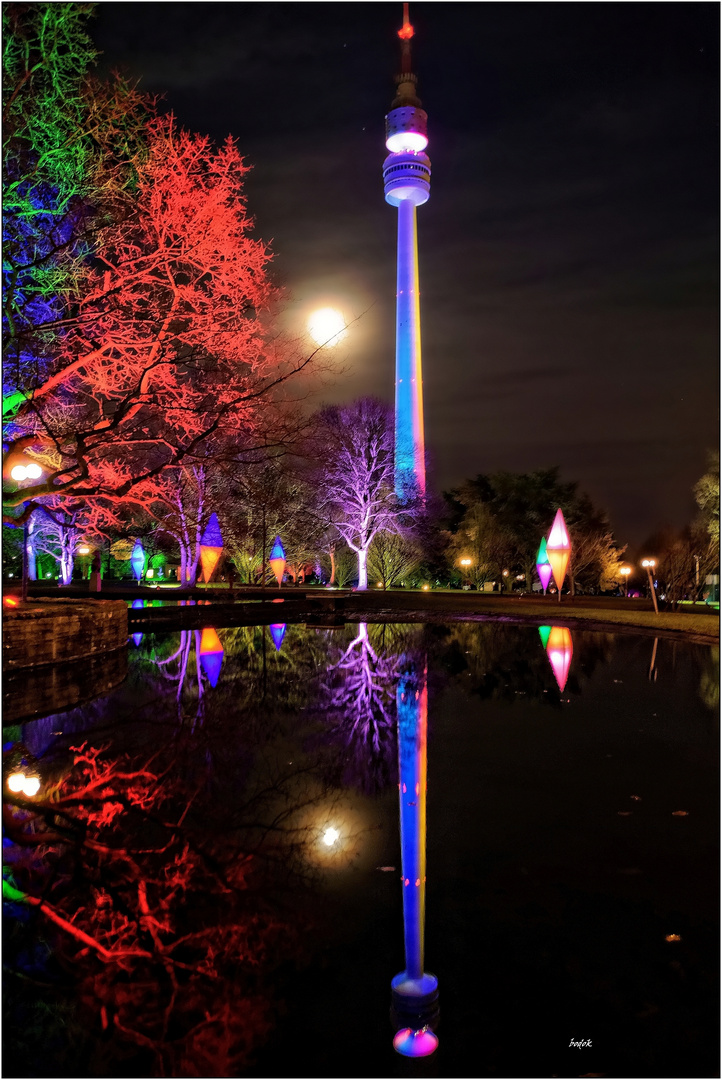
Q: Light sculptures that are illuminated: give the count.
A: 5